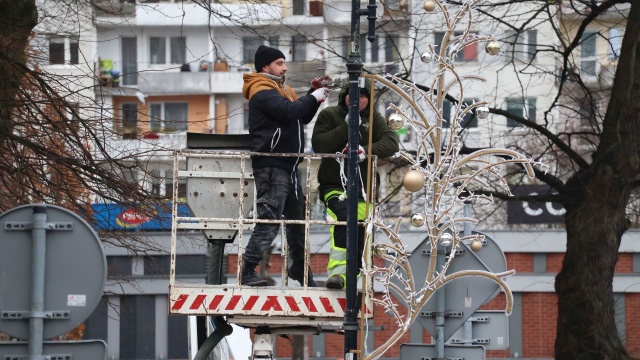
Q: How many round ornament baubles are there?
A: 10